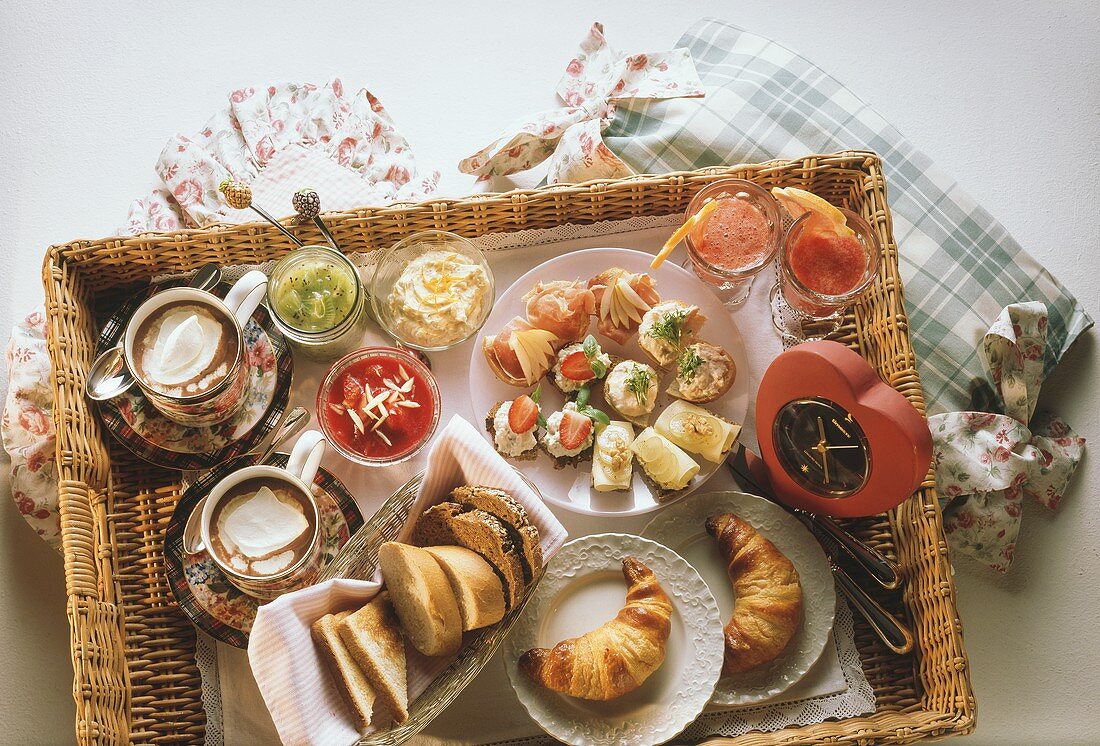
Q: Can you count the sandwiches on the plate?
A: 12